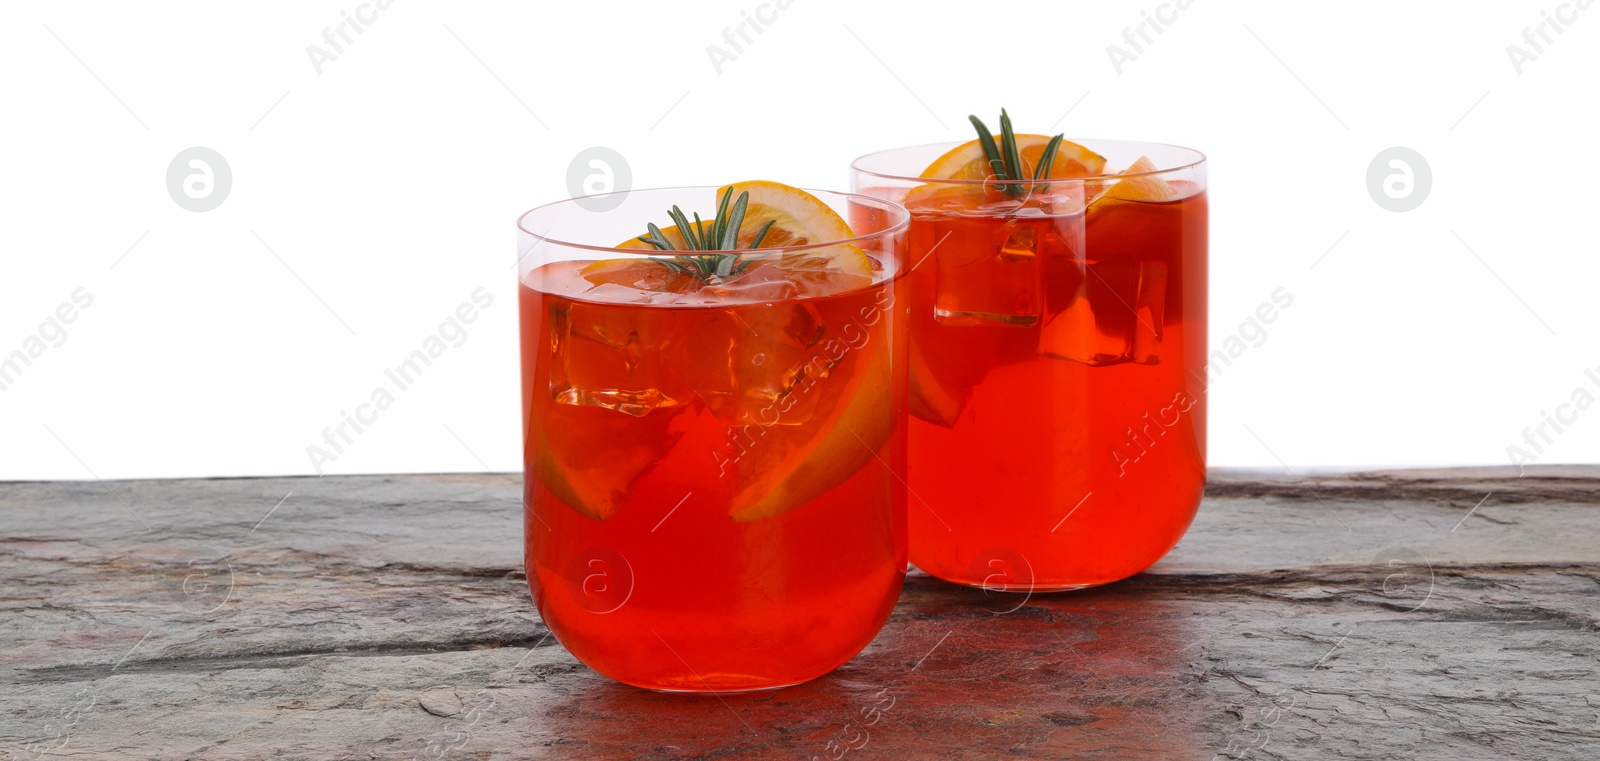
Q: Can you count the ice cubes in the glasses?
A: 4